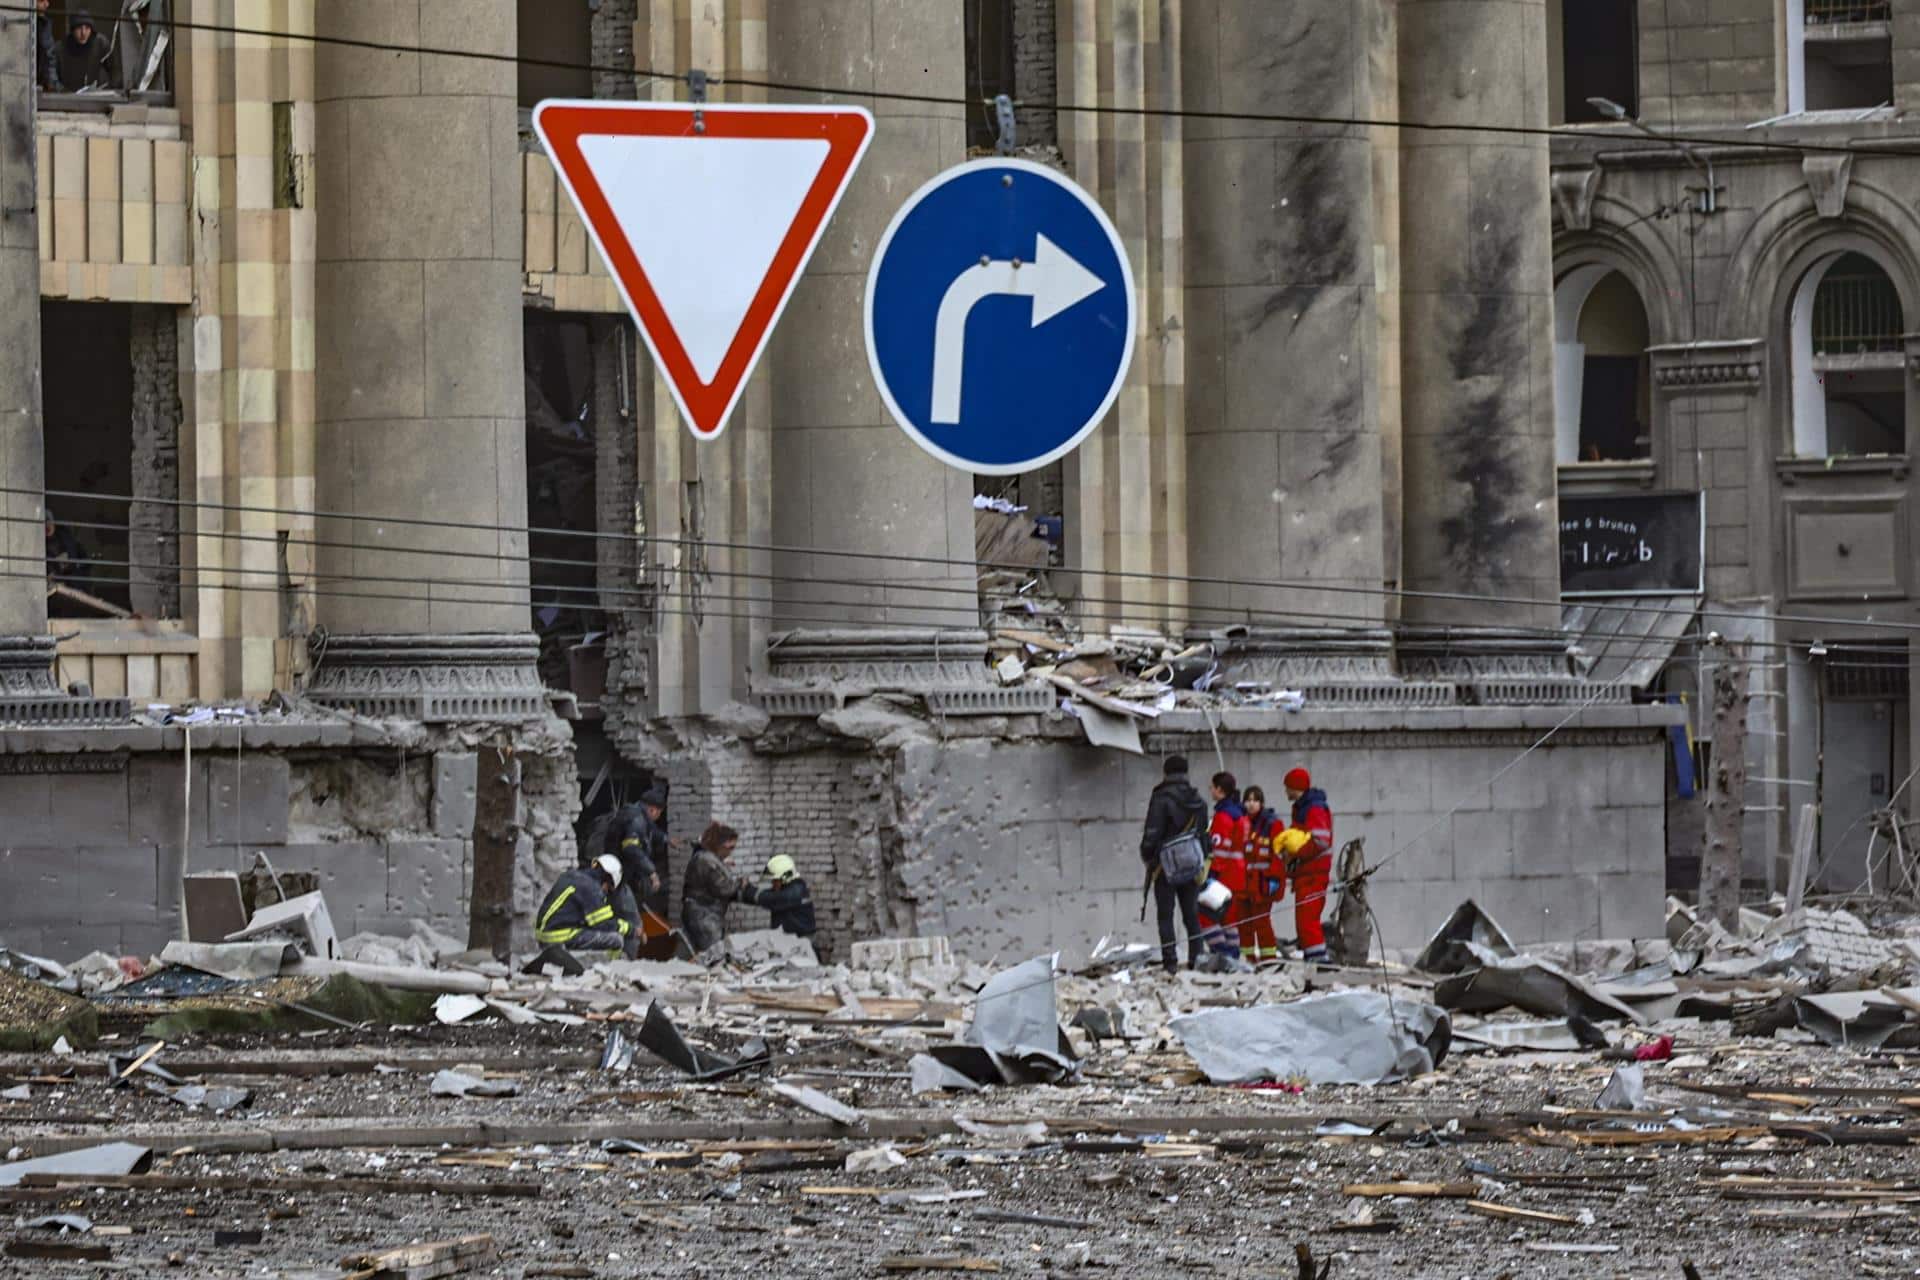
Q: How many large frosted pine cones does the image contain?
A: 0